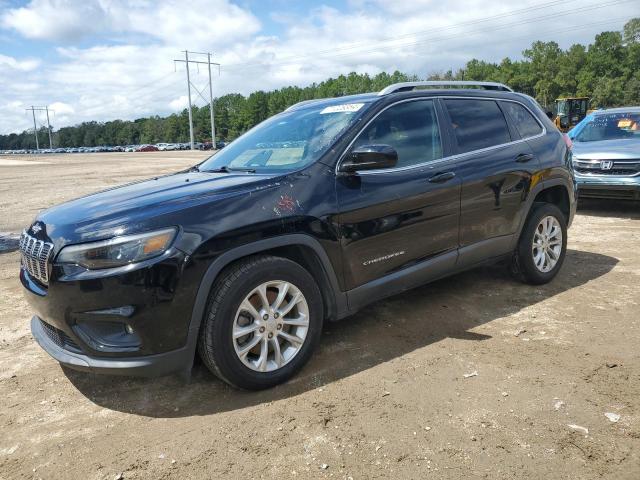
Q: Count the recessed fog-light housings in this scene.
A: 1